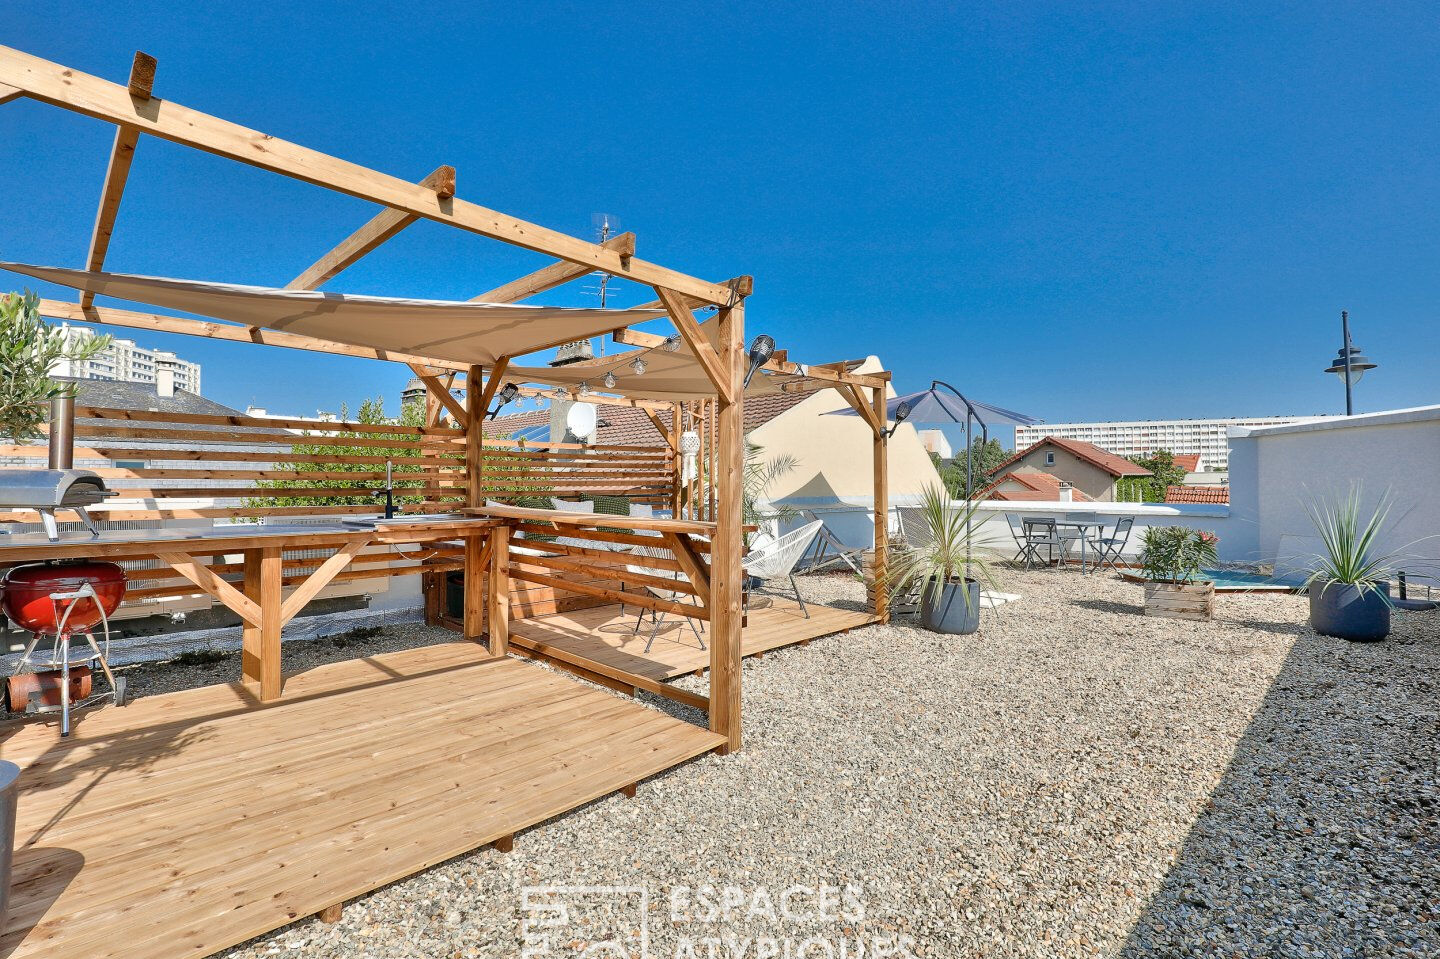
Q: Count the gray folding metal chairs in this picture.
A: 4